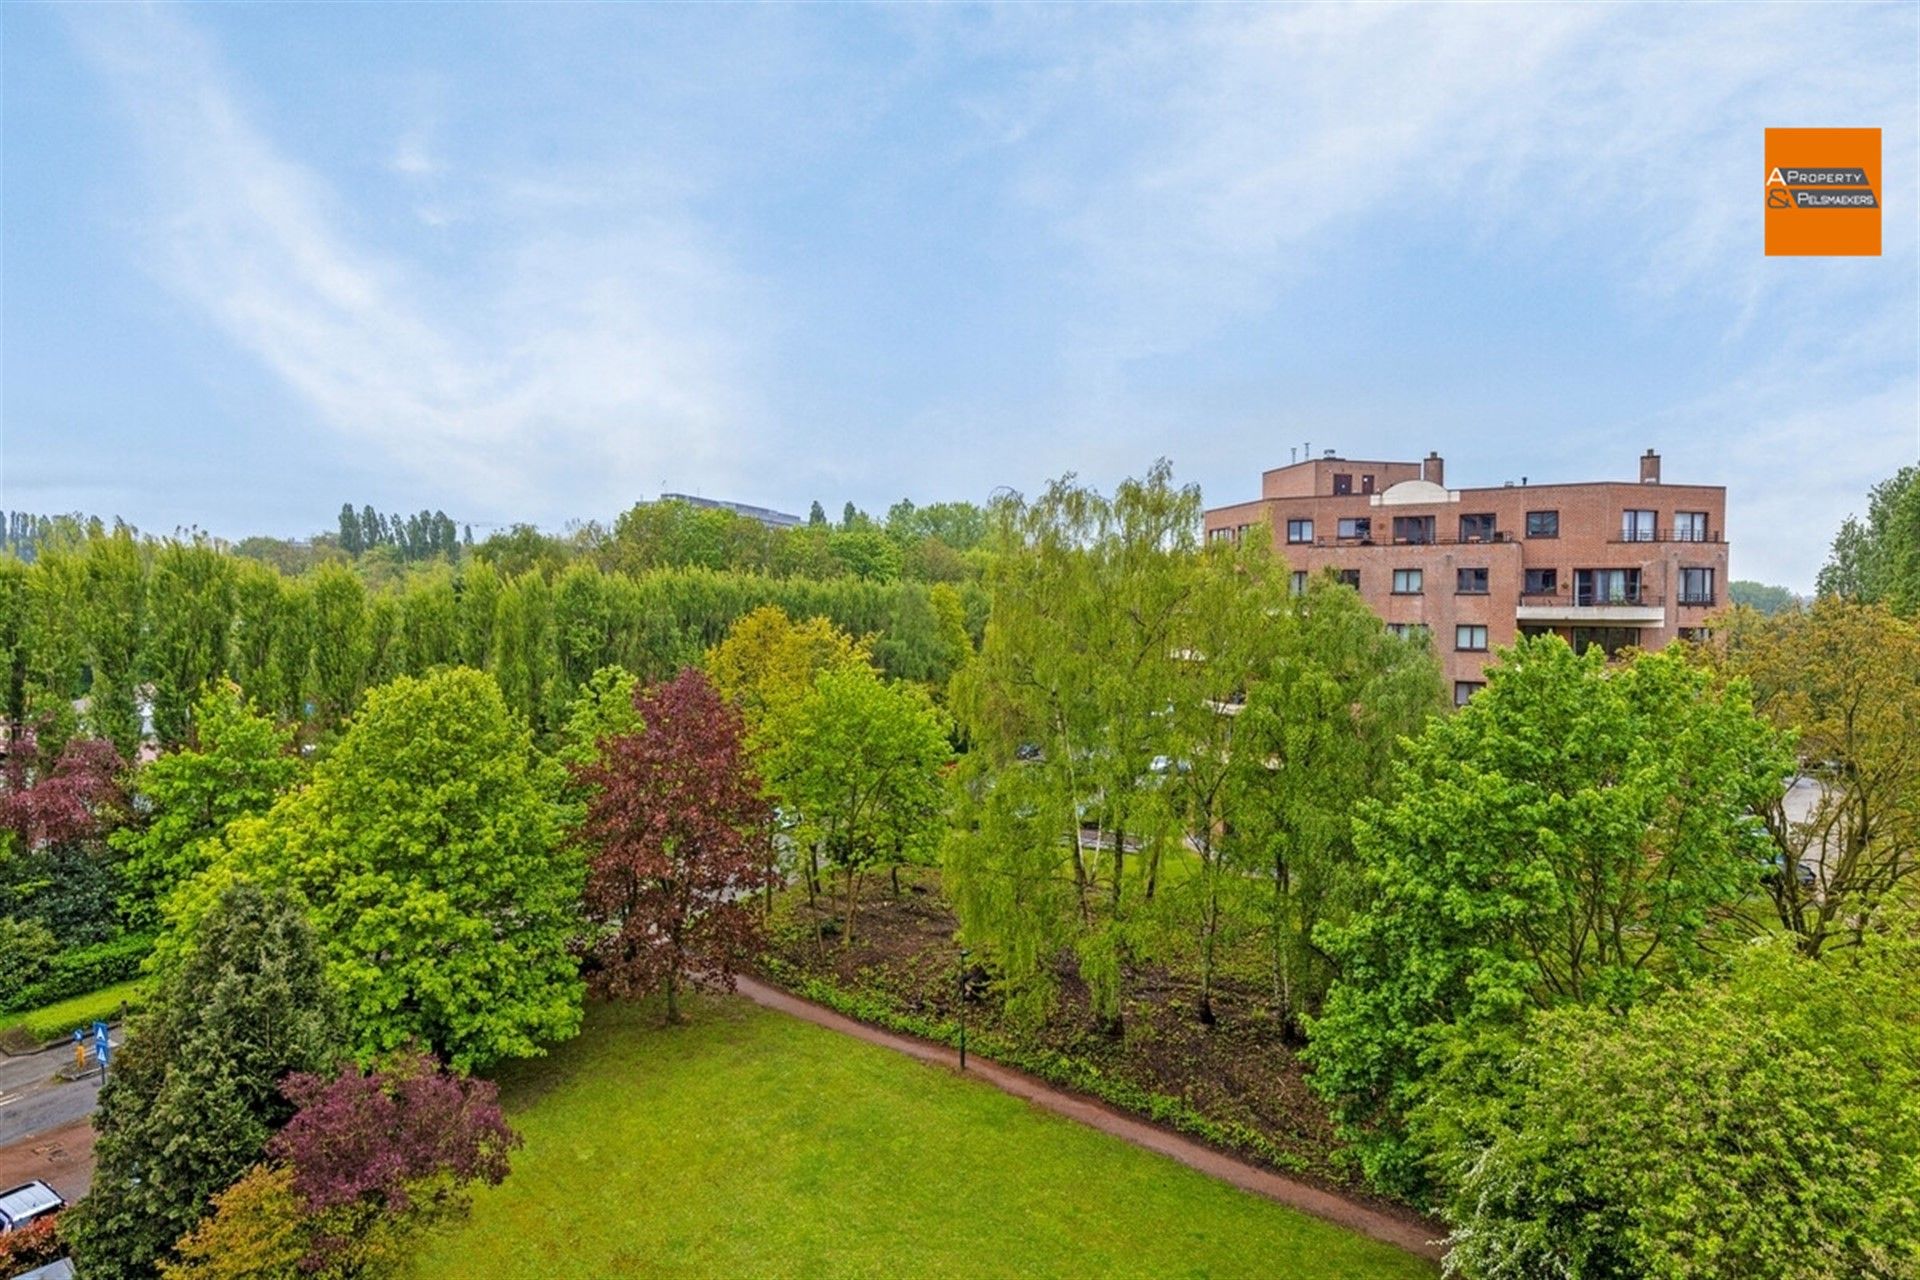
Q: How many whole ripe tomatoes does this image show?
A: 0